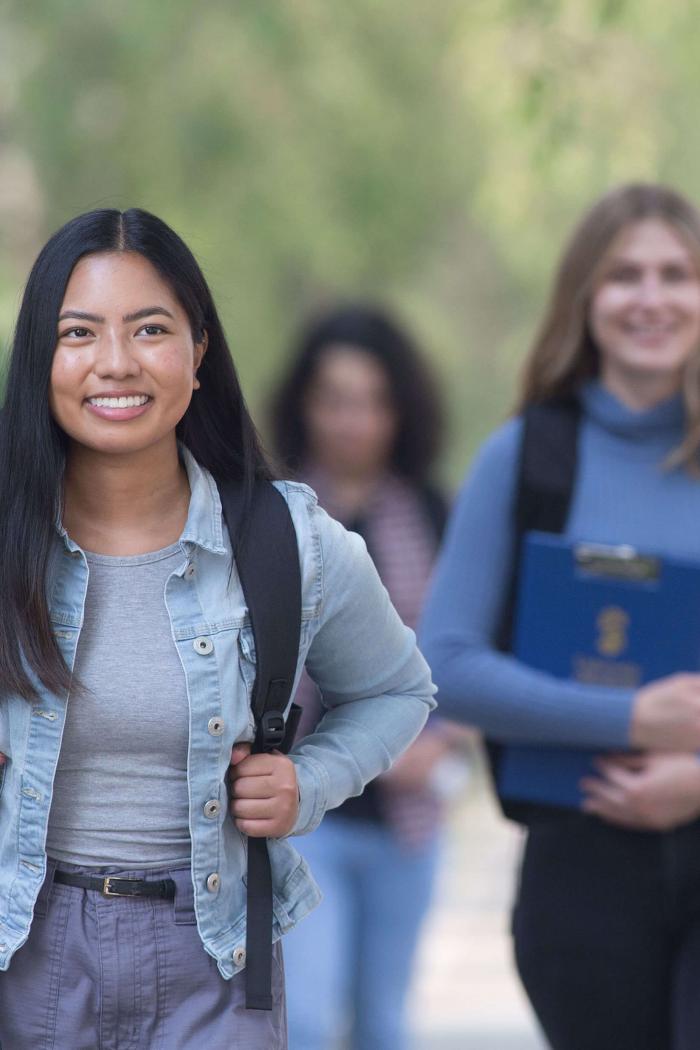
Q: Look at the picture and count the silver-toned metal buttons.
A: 6